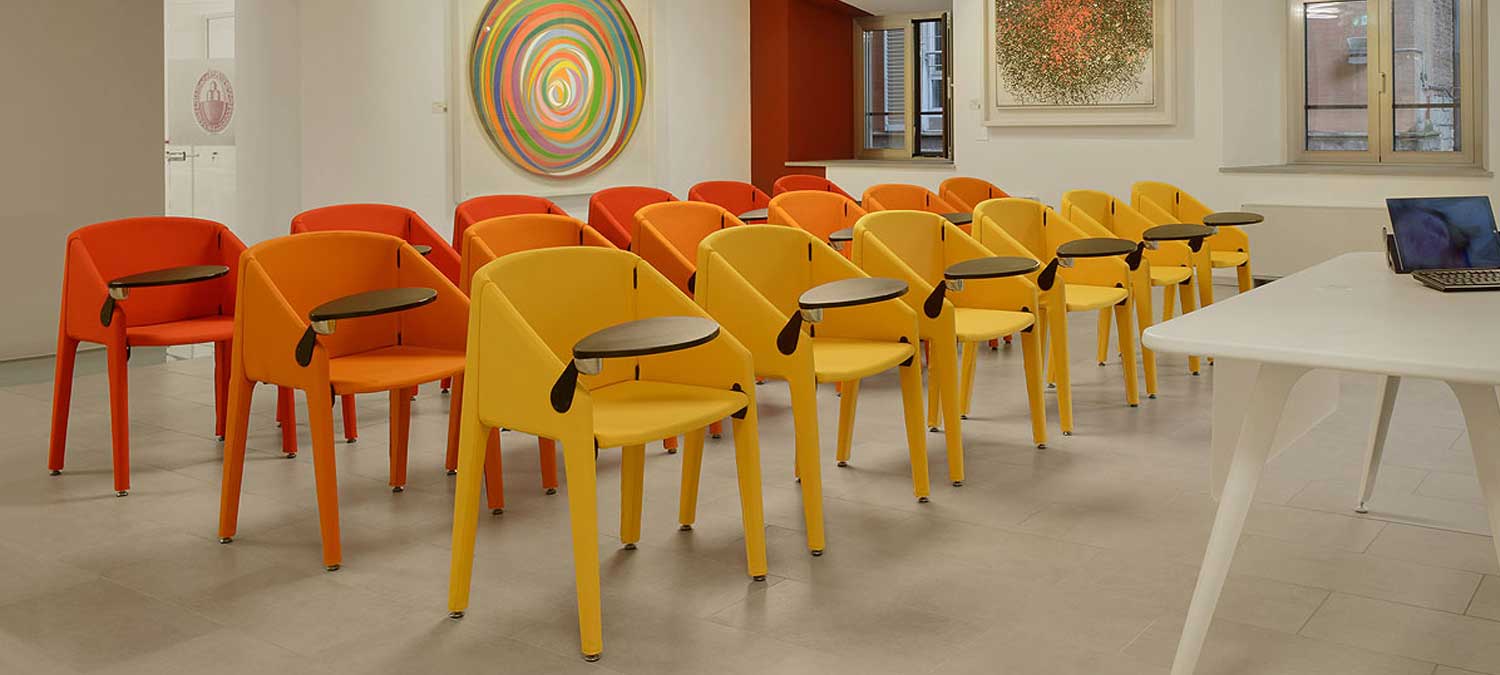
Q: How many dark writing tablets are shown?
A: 12